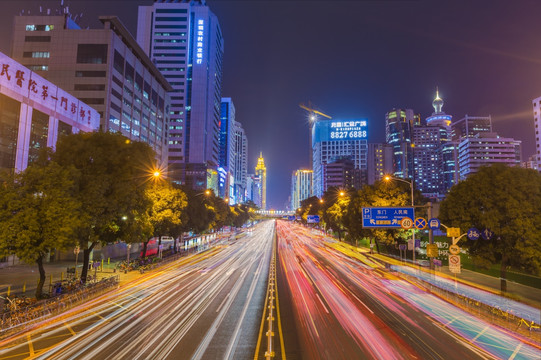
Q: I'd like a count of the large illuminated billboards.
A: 1